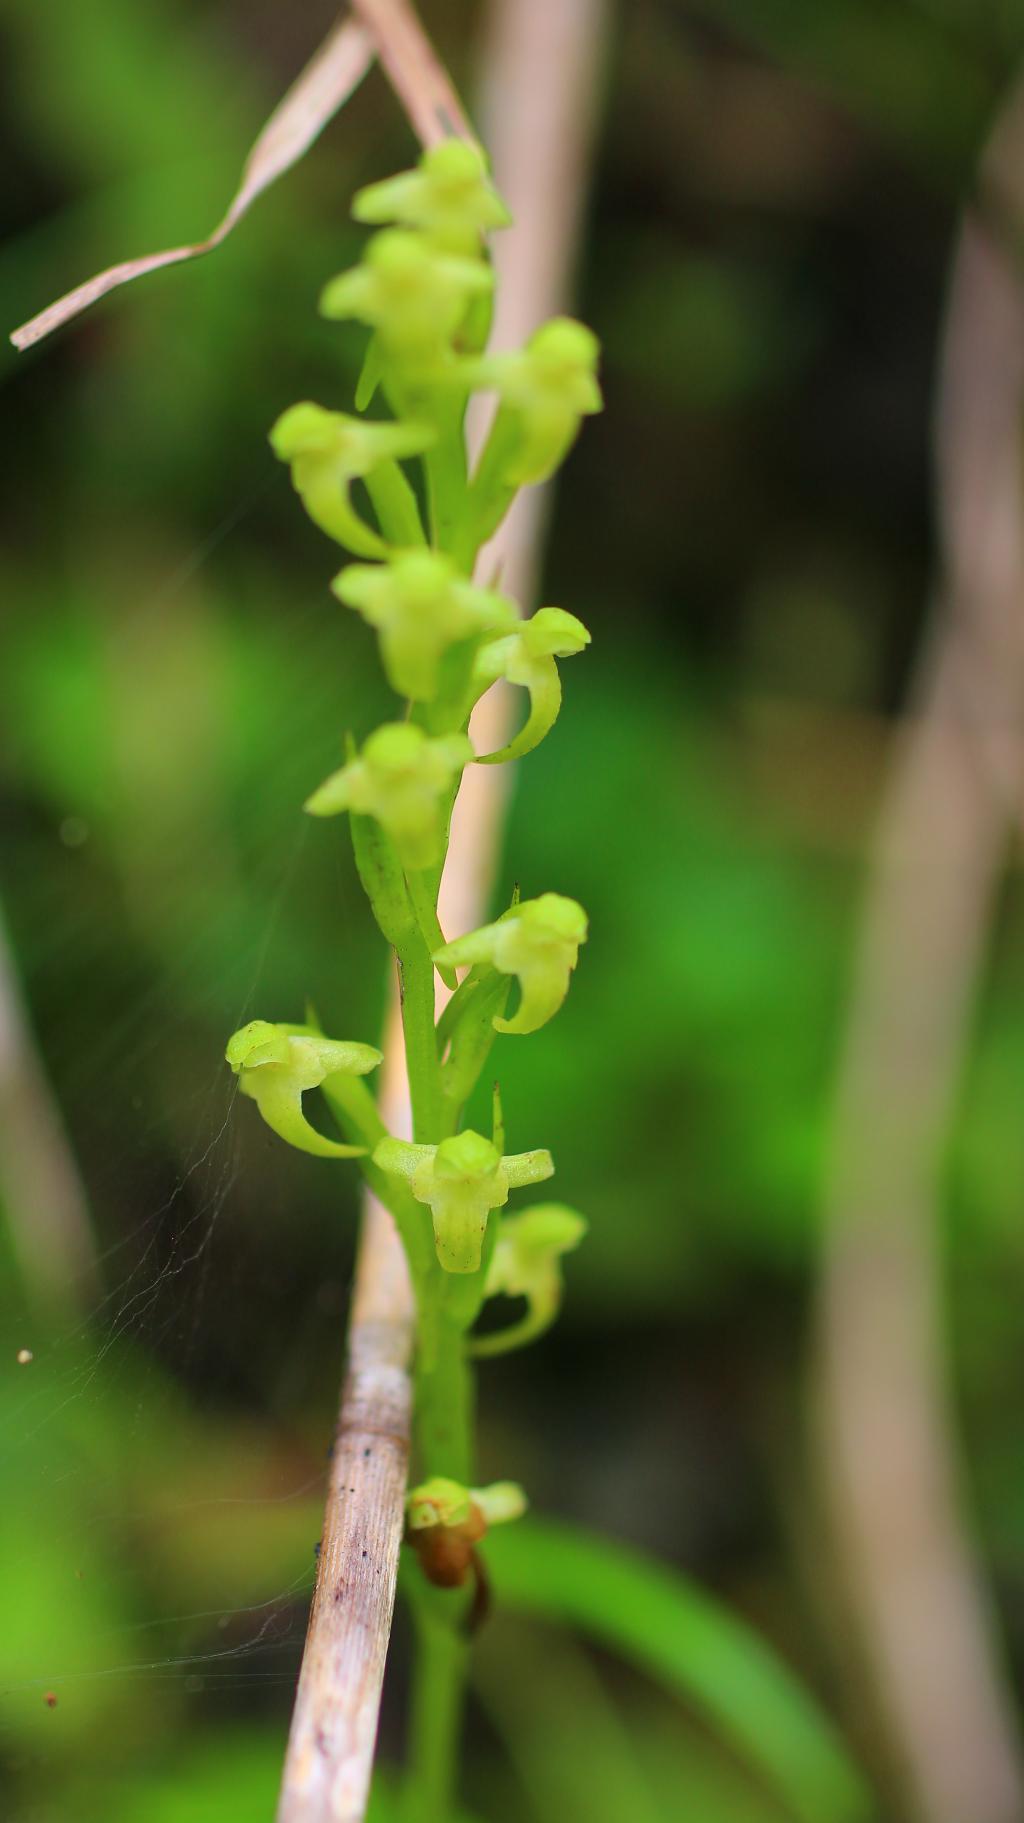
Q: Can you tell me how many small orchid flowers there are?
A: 12